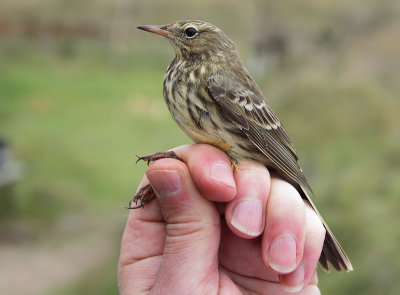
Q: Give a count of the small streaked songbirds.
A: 1